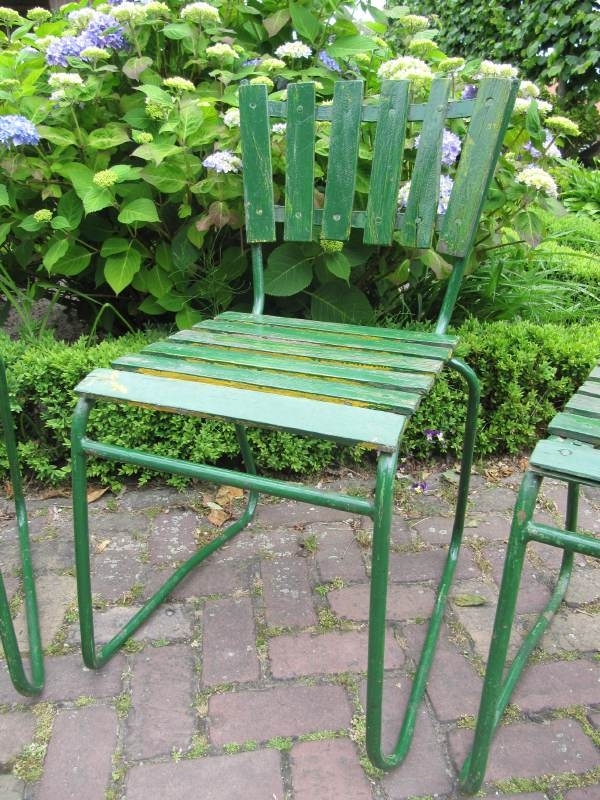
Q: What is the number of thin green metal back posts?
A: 2